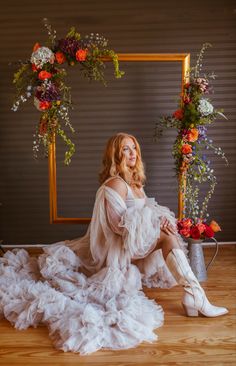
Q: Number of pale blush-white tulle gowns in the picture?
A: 1